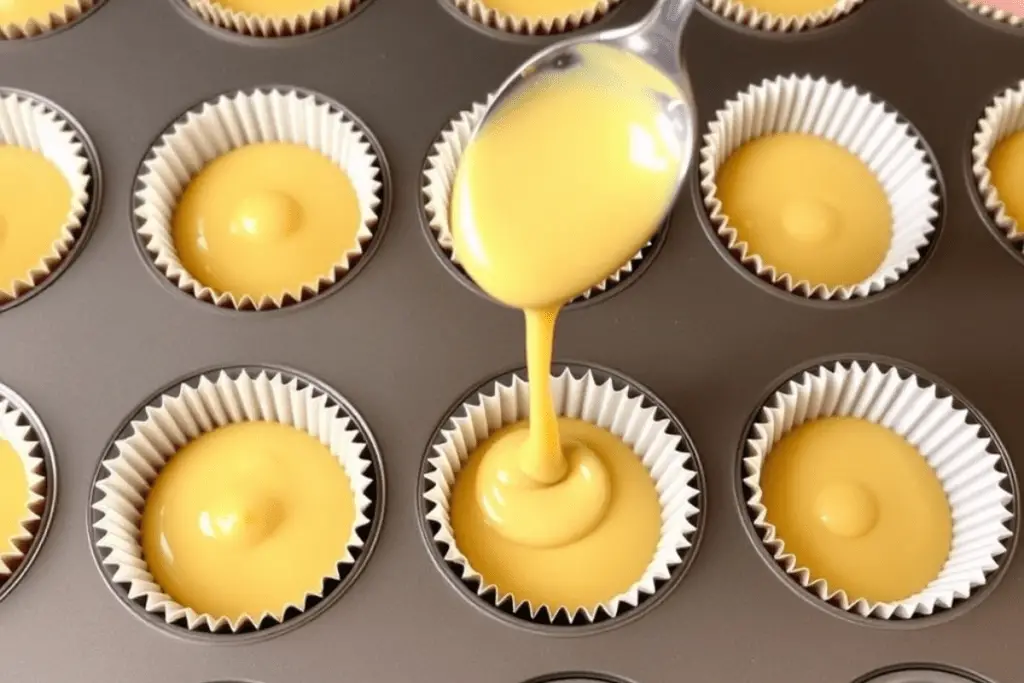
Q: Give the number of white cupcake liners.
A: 14